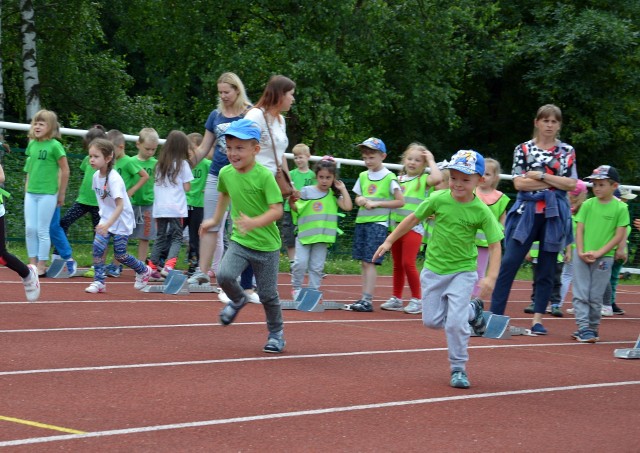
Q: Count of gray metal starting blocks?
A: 5